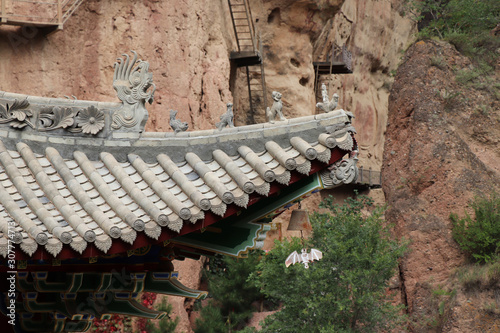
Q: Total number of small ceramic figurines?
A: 4